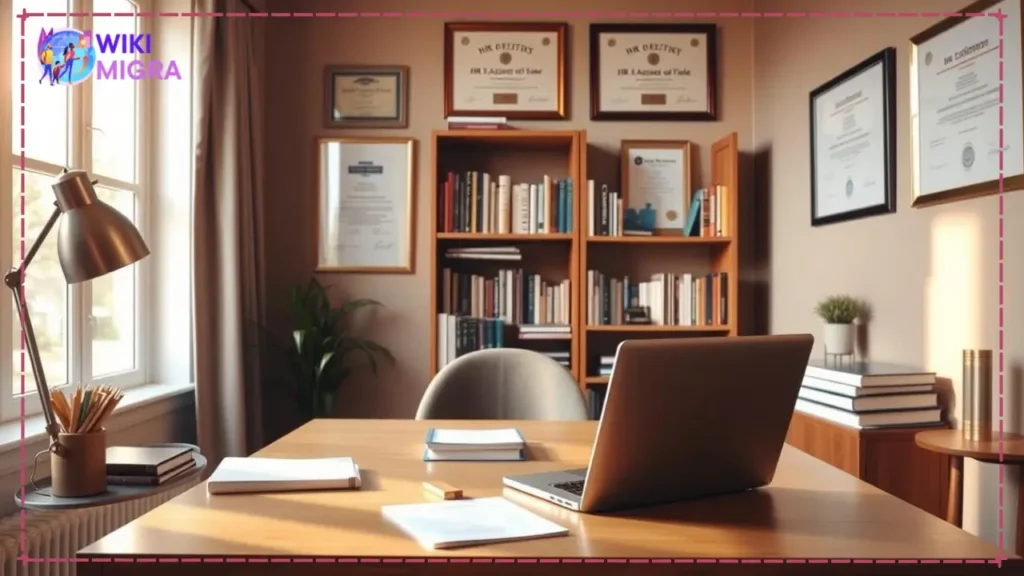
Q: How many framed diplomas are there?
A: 7